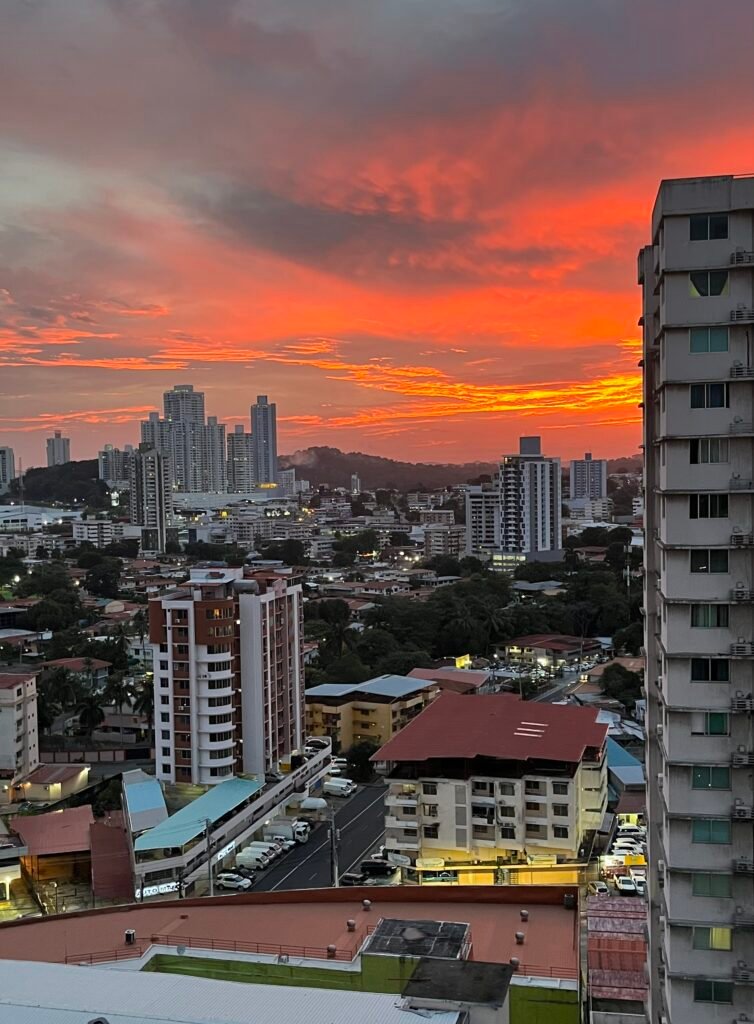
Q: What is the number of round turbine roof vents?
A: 6